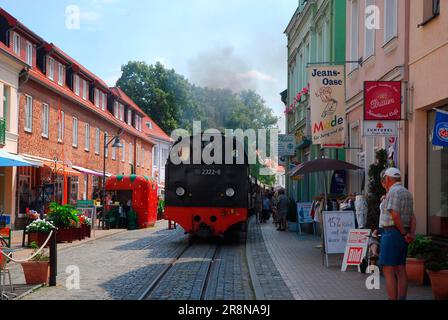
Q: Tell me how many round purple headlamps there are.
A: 0